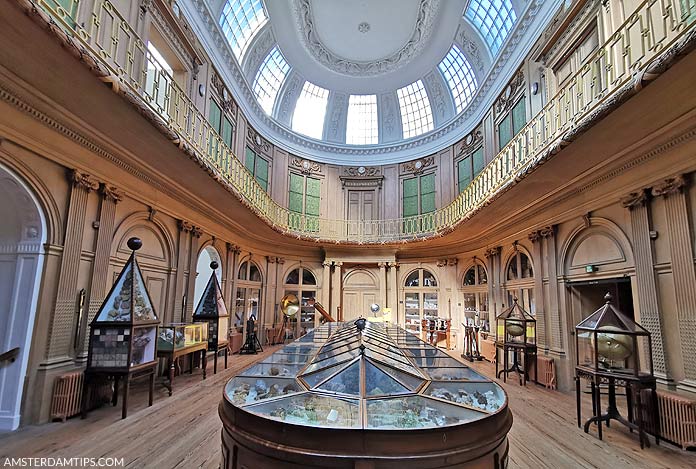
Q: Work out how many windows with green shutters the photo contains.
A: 6